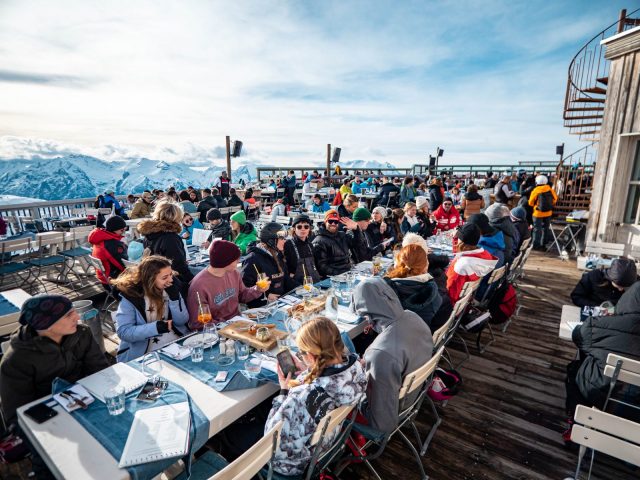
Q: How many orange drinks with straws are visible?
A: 3